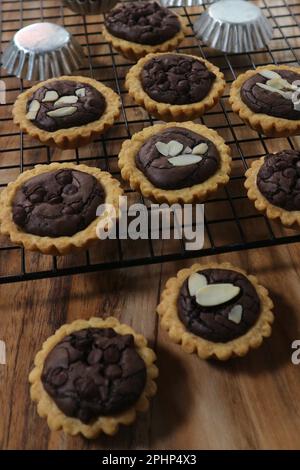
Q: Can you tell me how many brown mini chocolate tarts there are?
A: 9